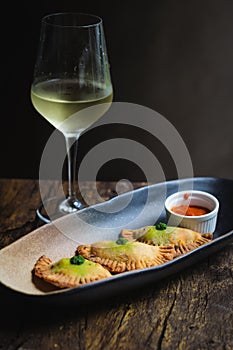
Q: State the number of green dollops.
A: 3